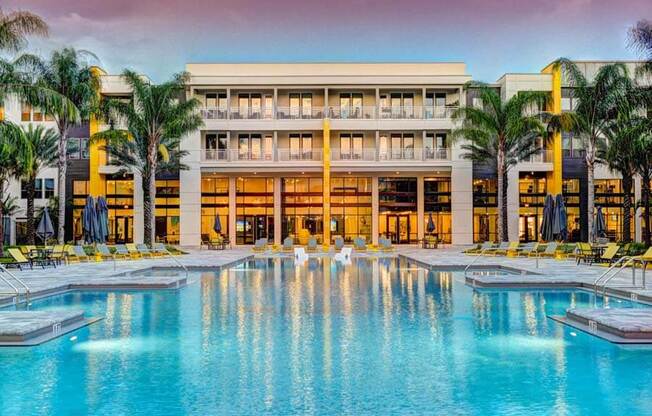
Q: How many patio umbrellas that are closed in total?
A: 8